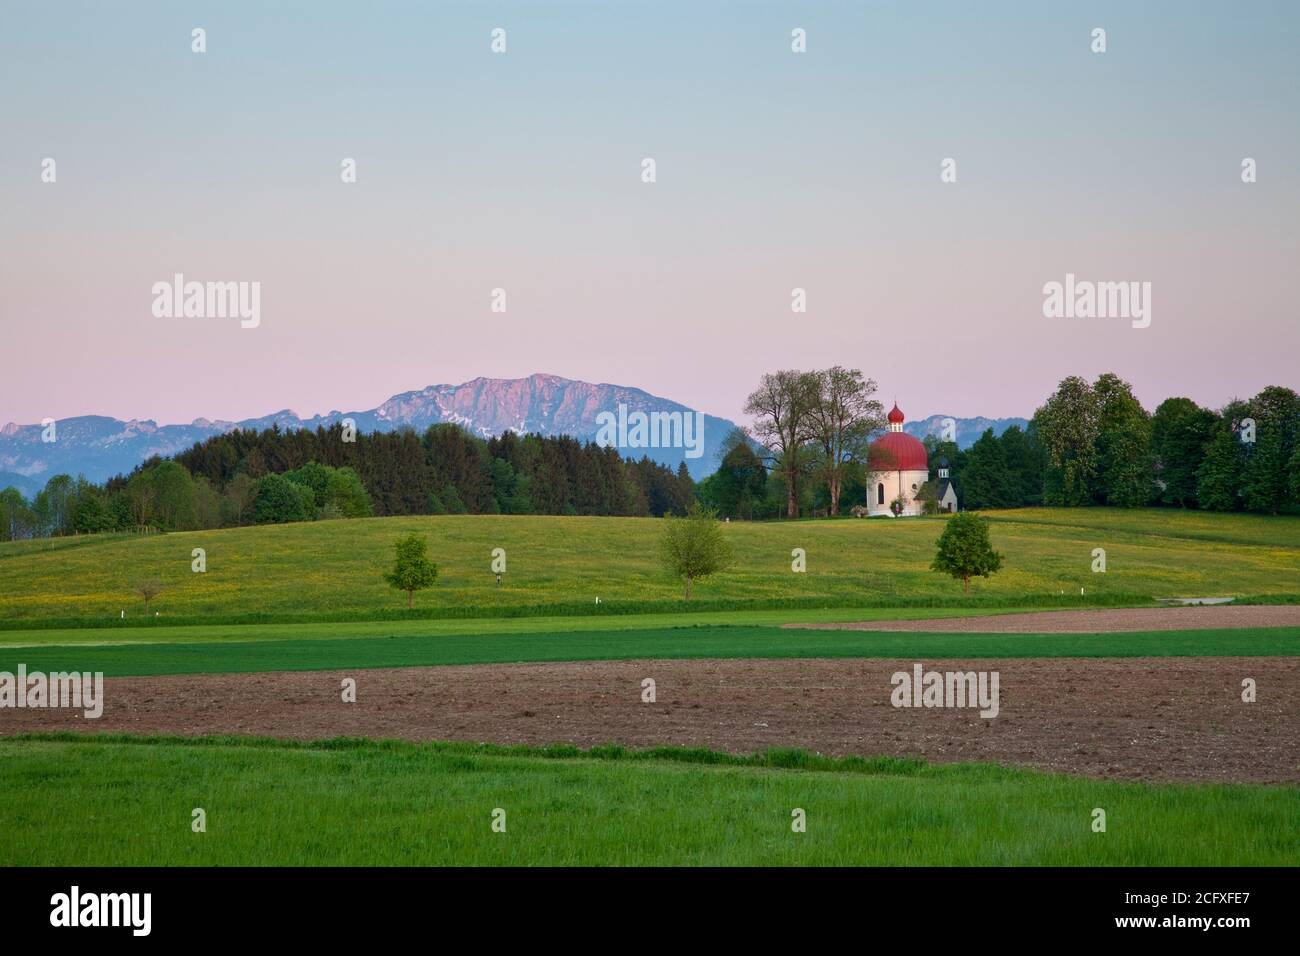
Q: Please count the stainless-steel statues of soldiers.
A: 0